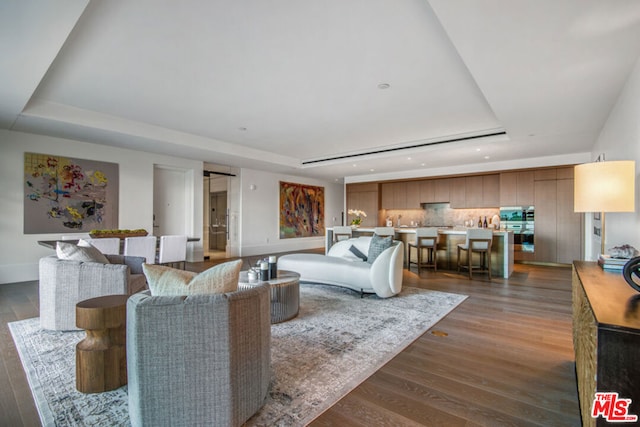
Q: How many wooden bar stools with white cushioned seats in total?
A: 4